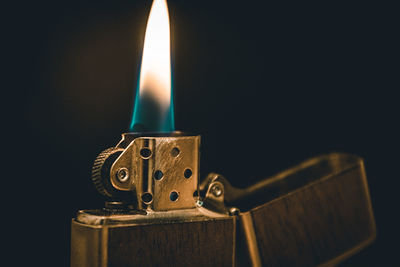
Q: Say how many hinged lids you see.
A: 1